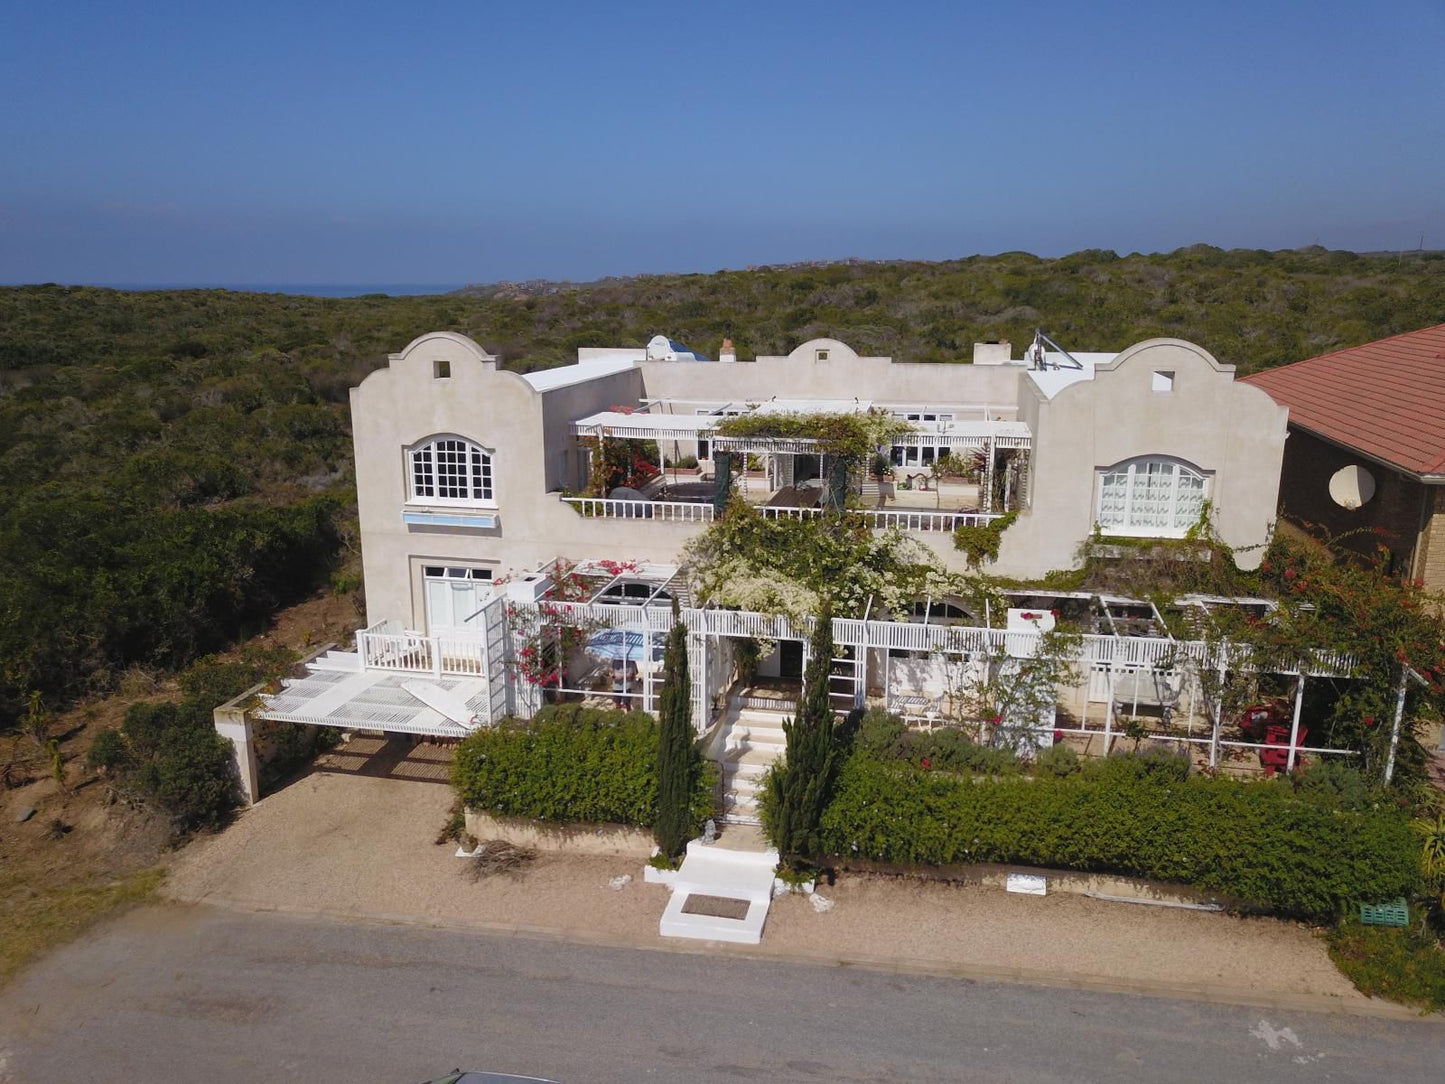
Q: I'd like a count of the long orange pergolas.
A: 0